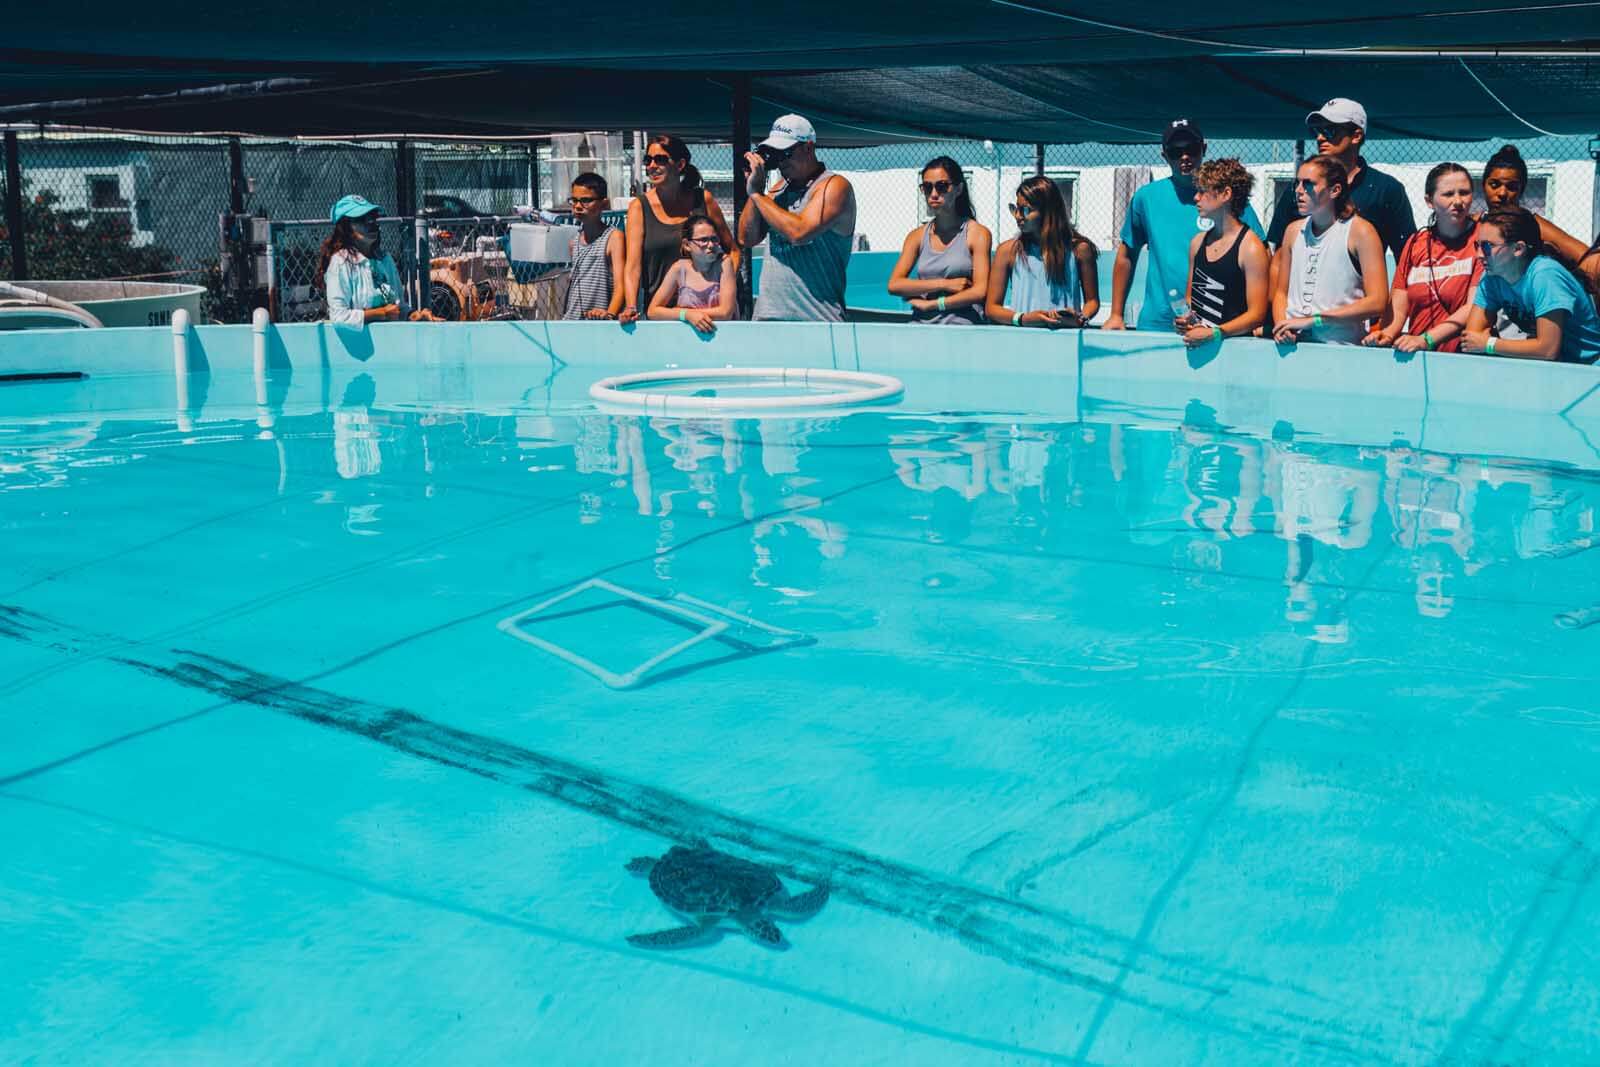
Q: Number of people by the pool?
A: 14